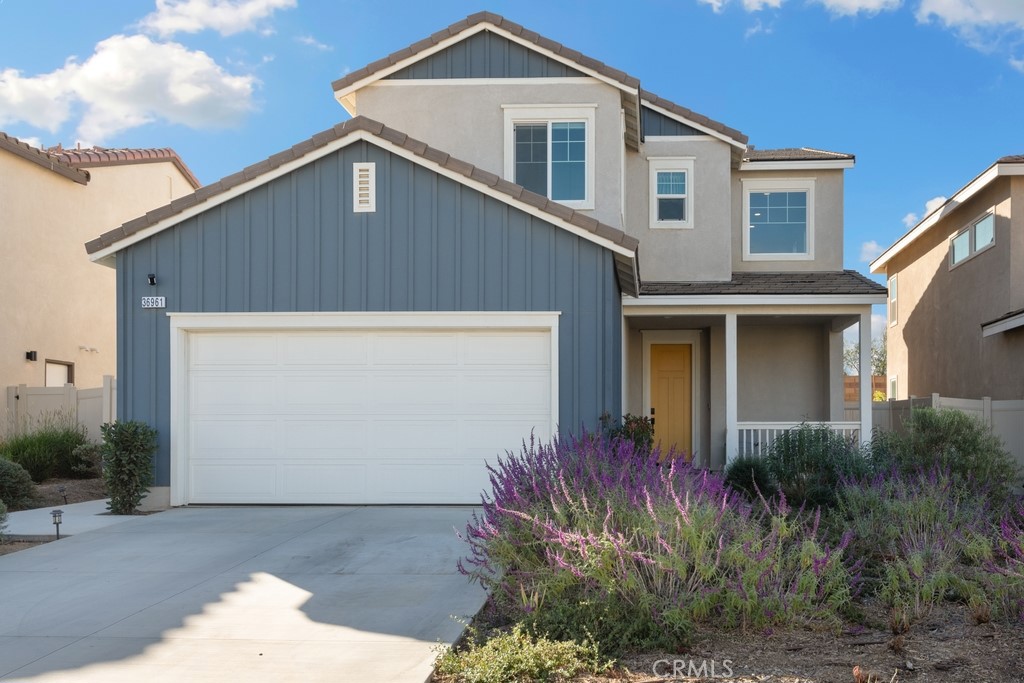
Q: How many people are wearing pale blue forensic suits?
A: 0